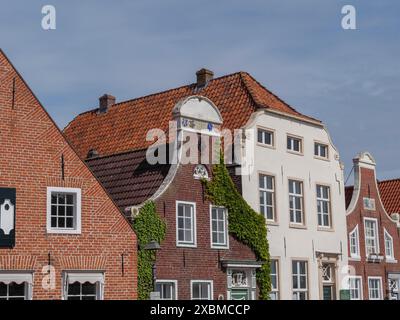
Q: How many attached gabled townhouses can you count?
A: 4